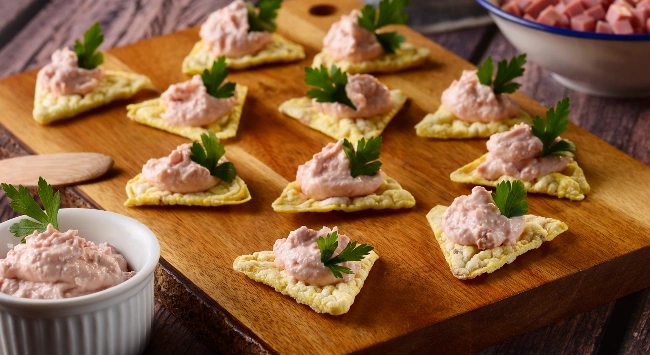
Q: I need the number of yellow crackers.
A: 11